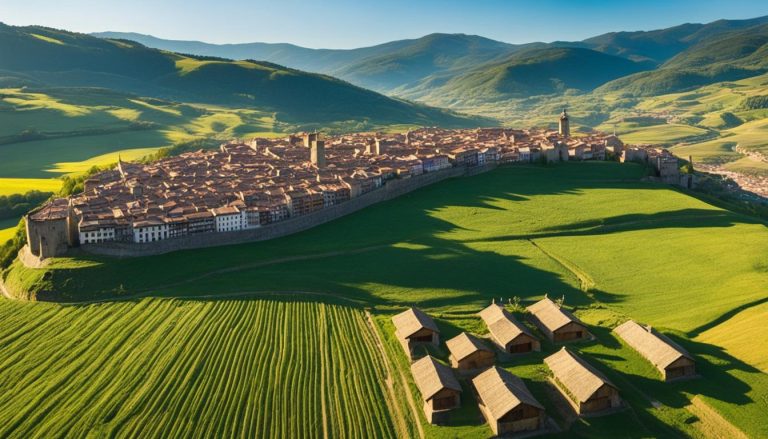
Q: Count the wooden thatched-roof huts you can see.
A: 8